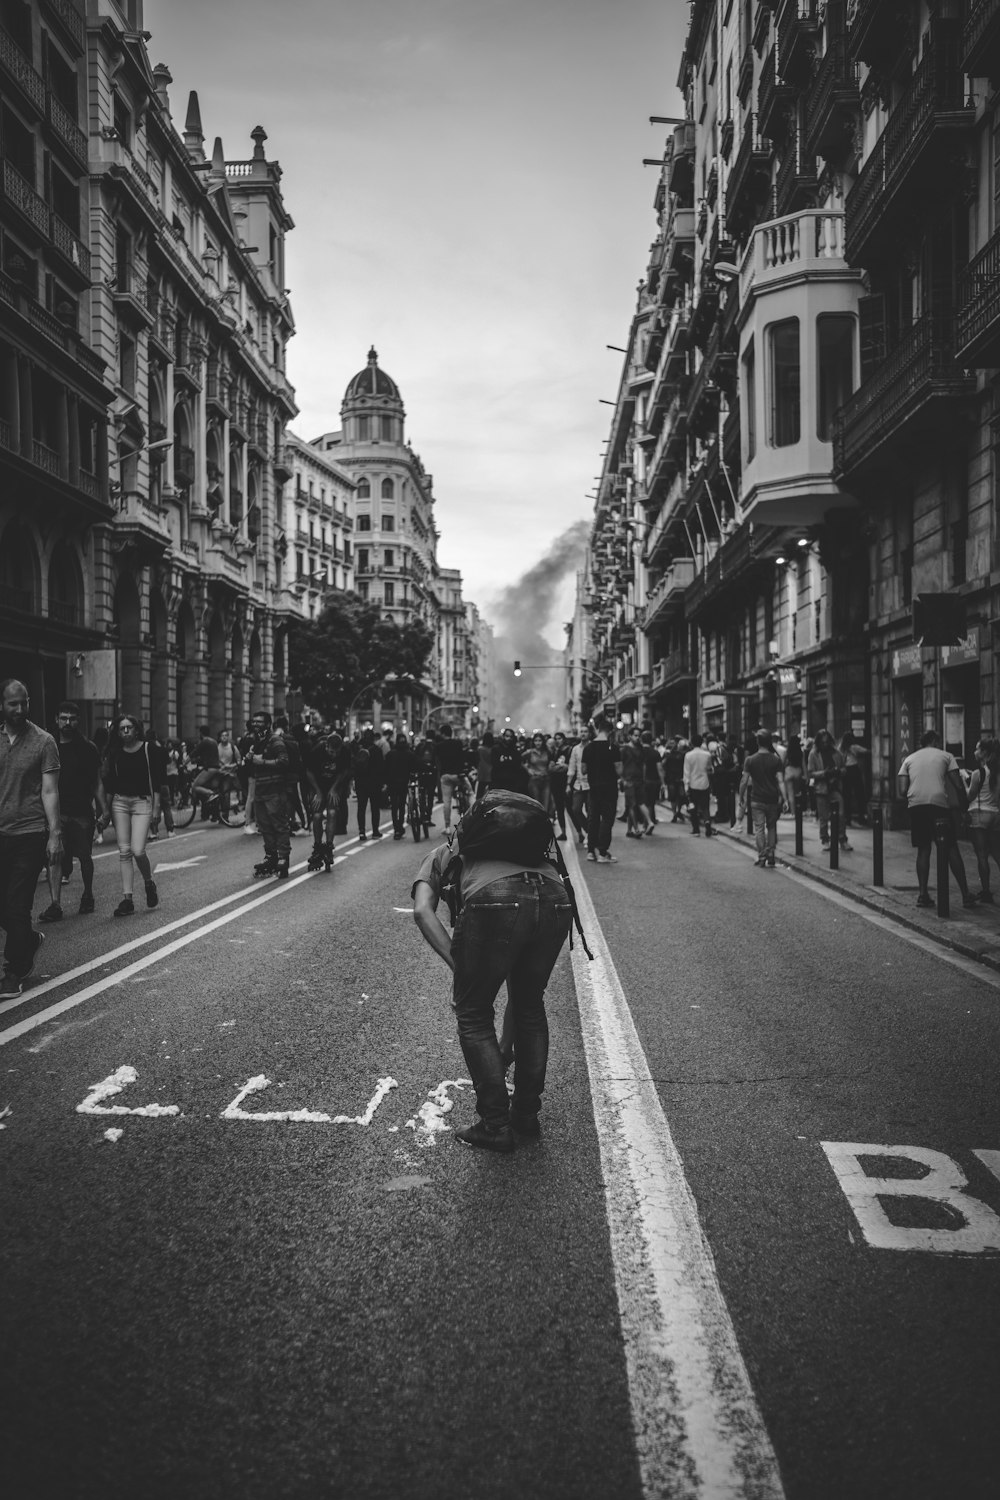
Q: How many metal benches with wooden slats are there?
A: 0